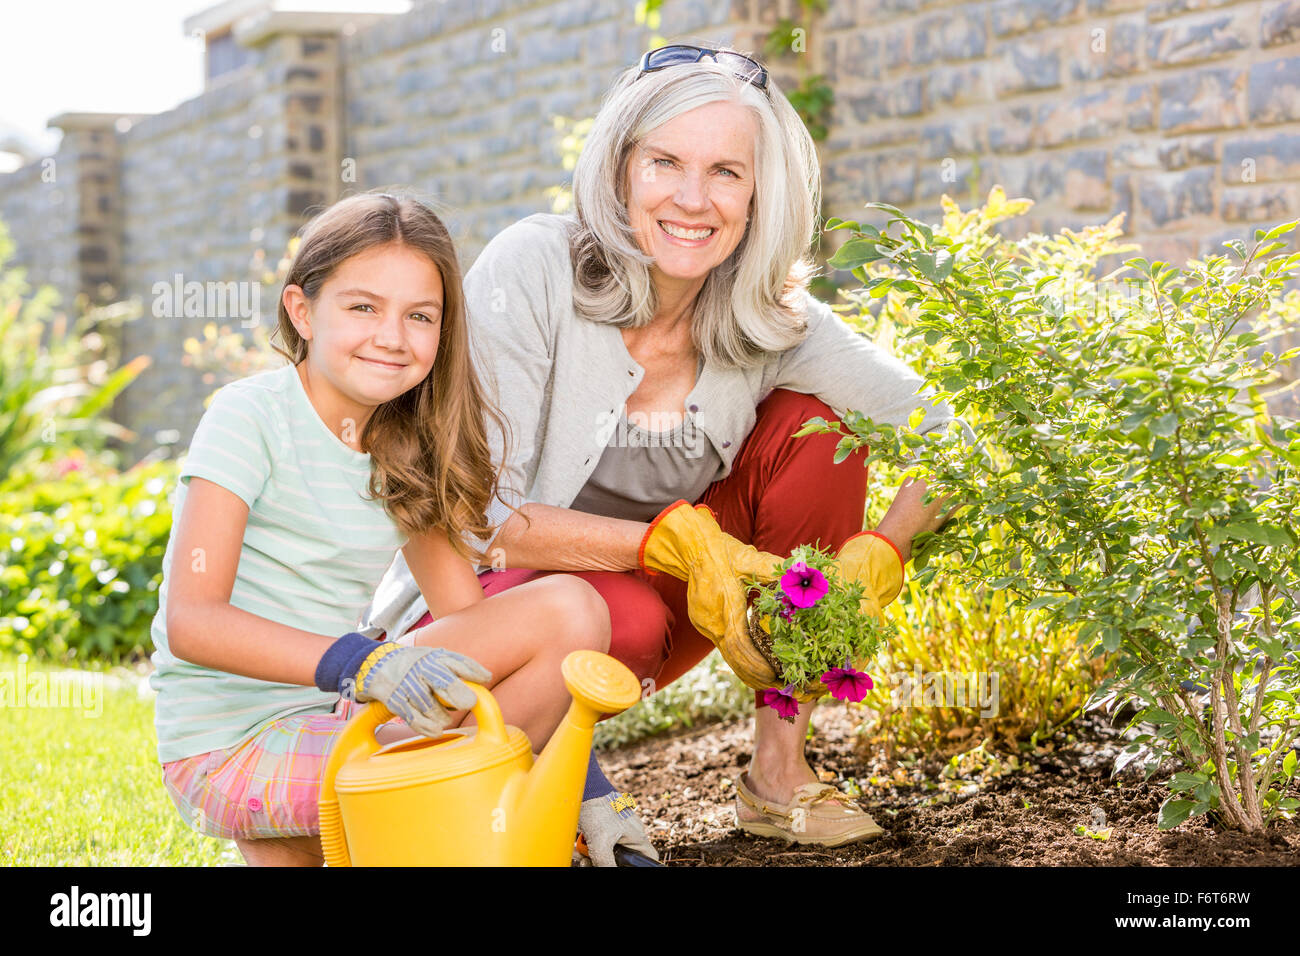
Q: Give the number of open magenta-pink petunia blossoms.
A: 3